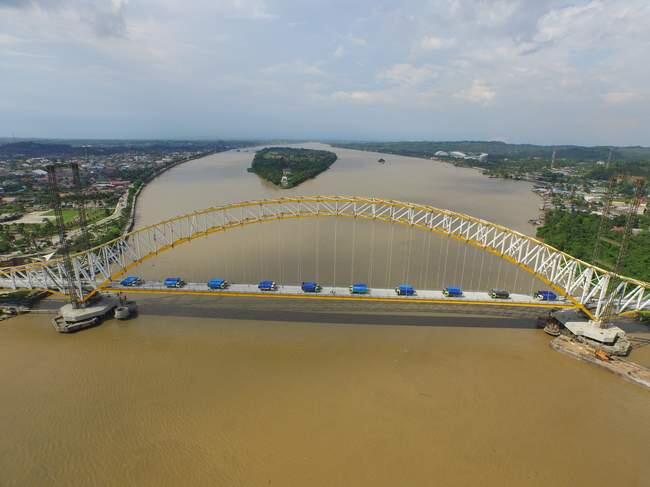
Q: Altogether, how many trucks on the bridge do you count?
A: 10